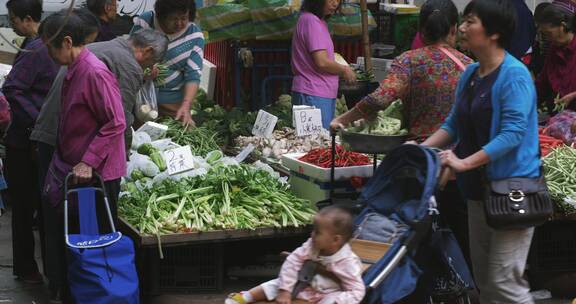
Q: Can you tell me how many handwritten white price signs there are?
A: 3